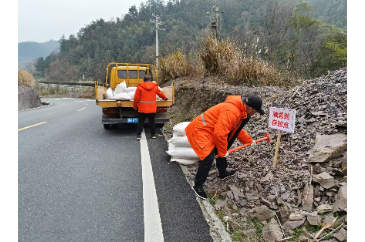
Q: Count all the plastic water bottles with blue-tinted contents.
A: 0